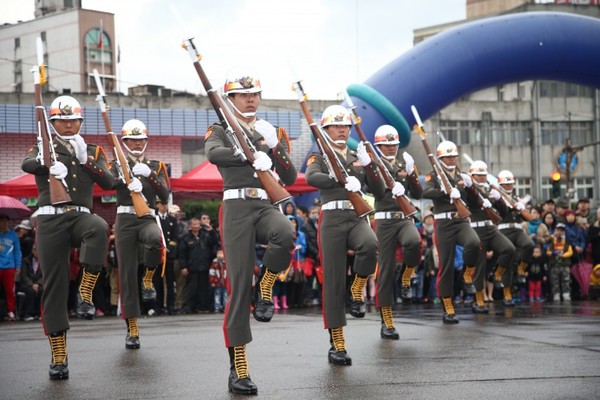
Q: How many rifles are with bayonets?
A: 8